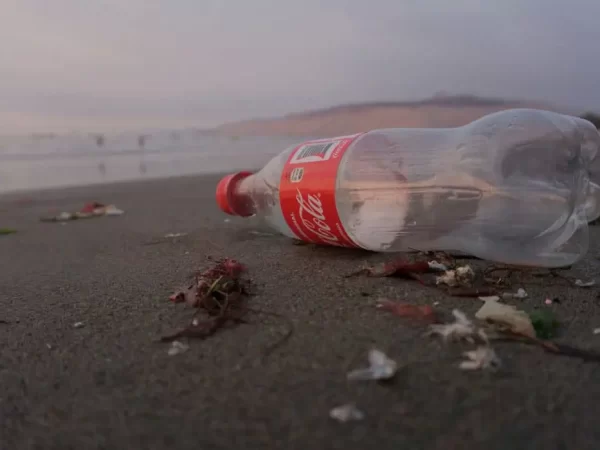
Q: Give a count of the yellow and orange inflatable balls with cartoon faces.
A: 0